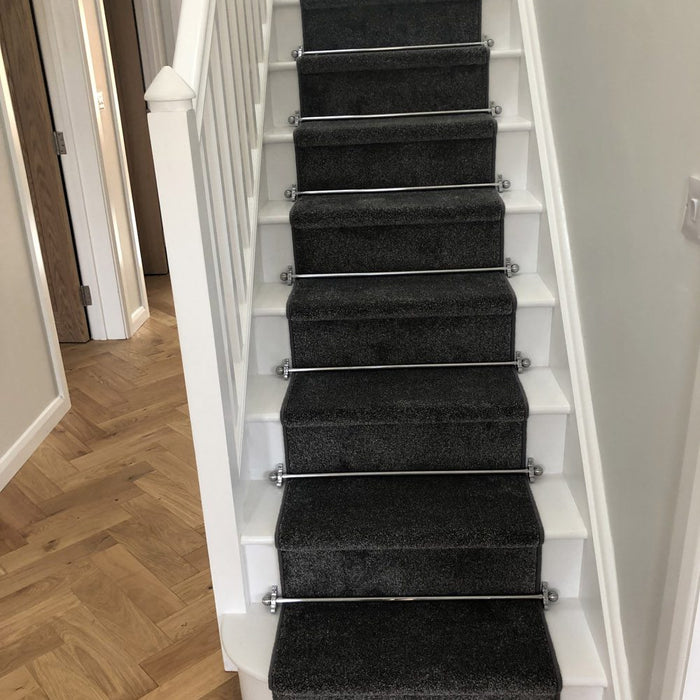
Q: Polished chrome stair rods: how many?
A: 7